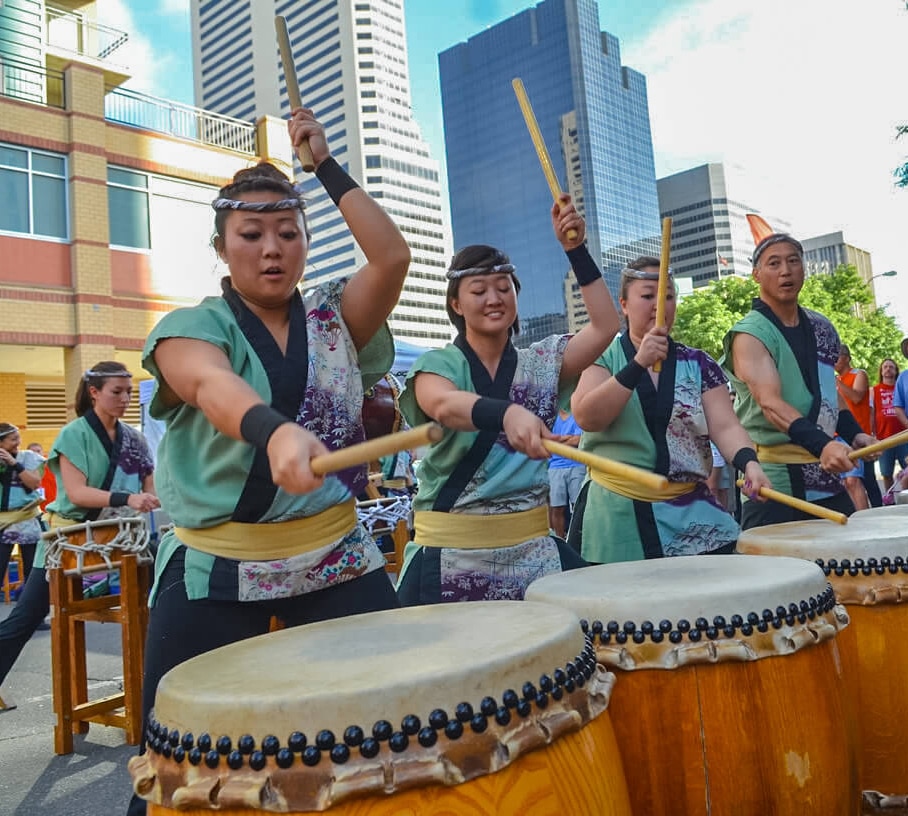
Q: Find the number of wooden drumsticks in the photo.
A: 7